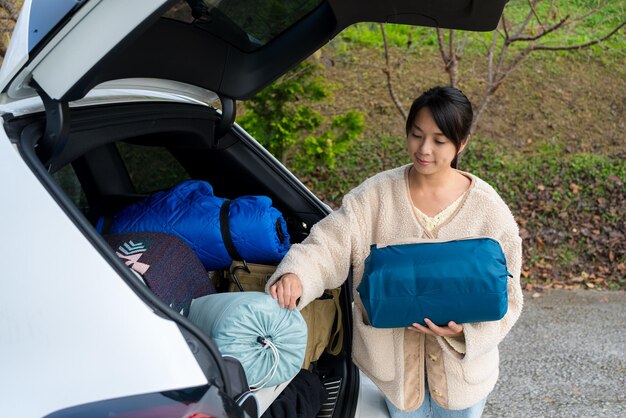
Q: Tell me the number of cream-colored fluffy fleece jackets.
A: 1